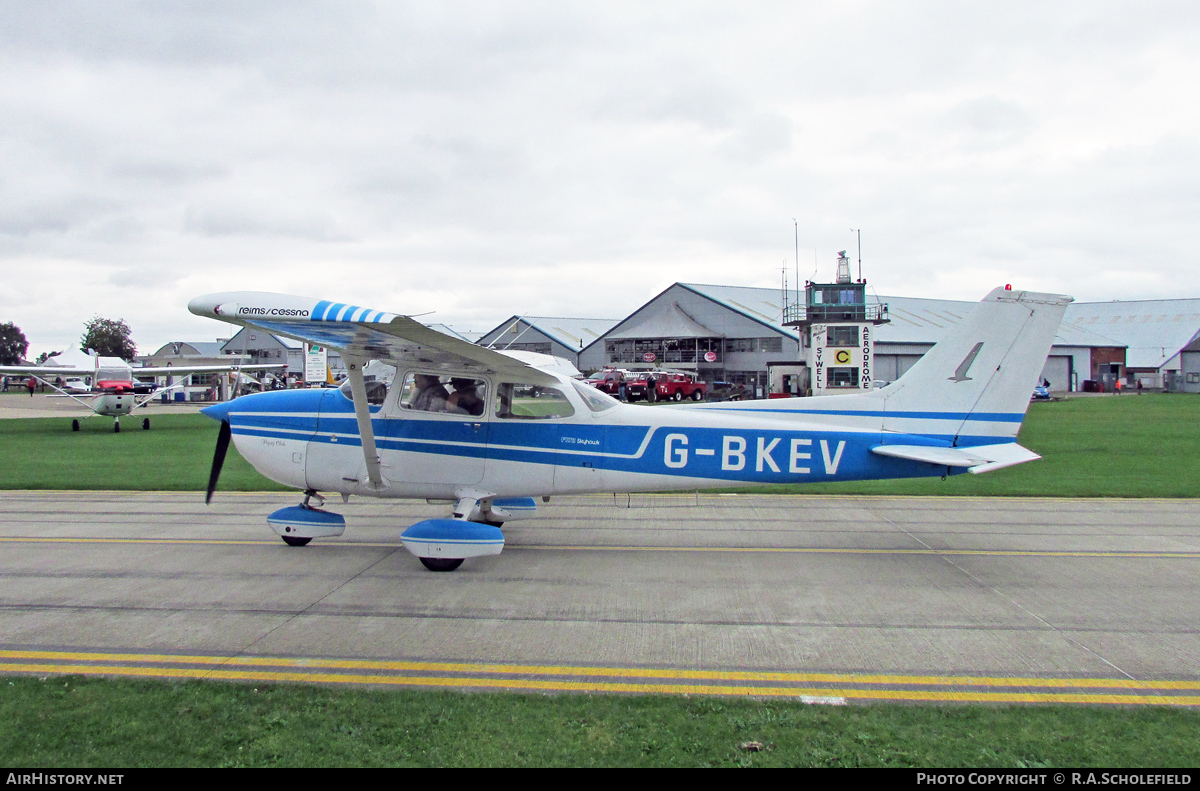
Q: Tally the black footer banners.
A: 1